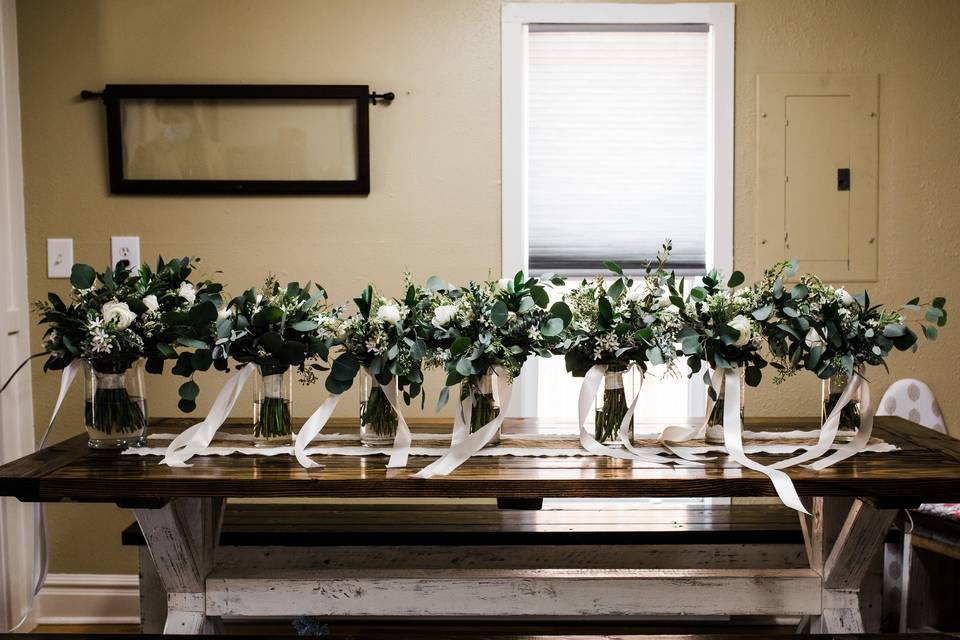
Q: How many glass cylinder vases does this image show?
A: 7